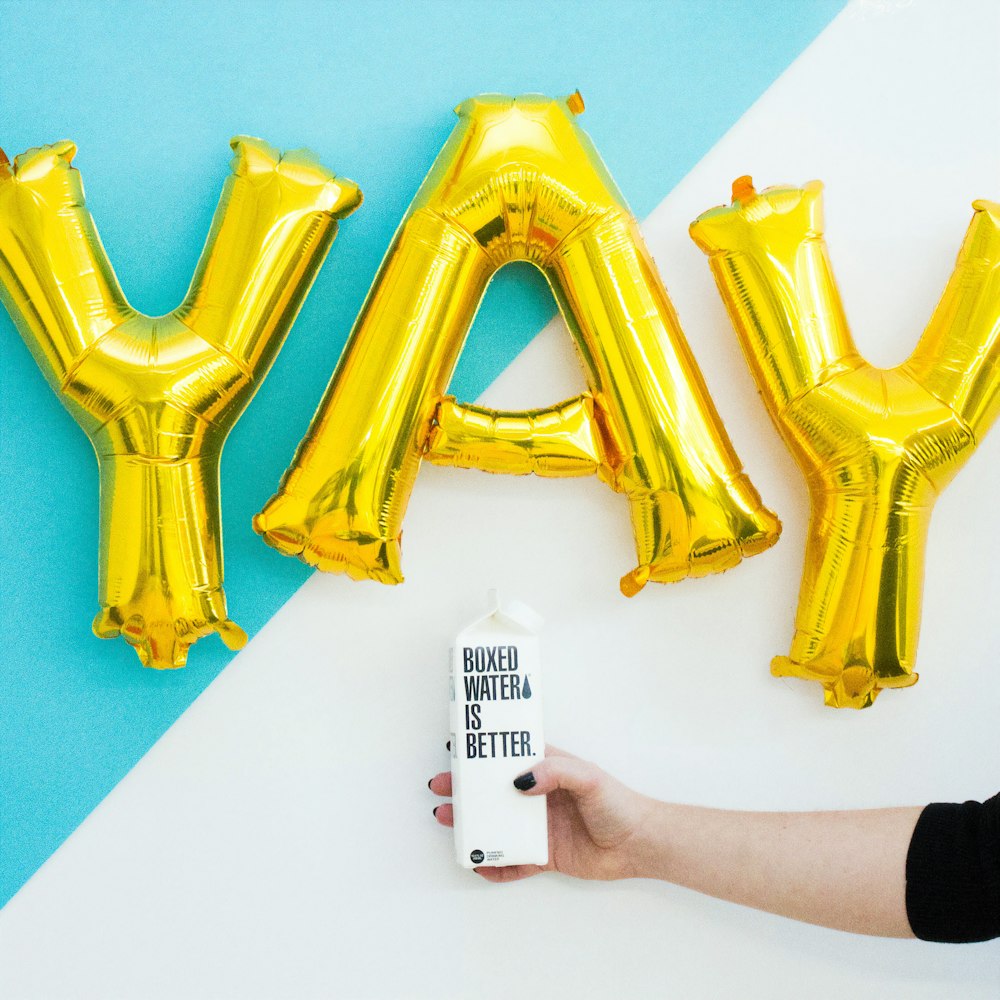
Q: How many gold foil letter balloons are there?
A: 3